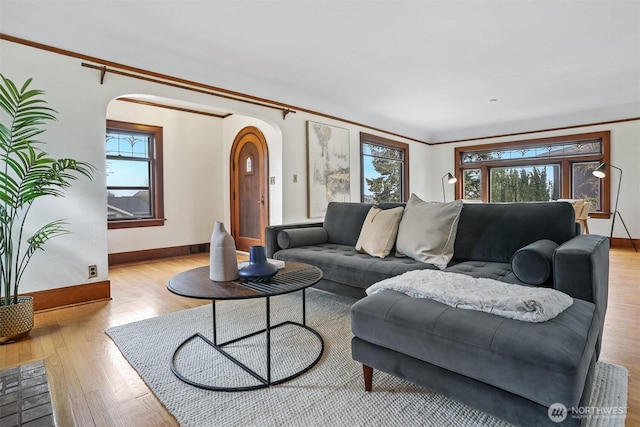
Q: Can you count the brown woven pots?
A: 1